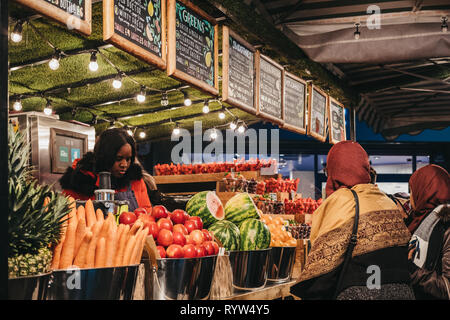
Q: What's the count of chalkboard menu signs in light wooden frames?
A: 8